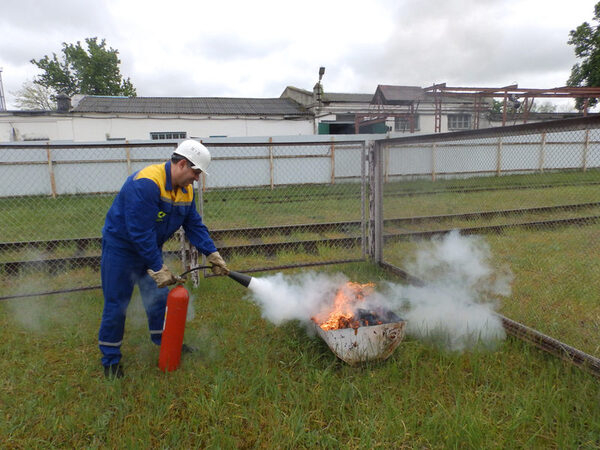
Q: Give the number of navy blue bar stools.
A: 0